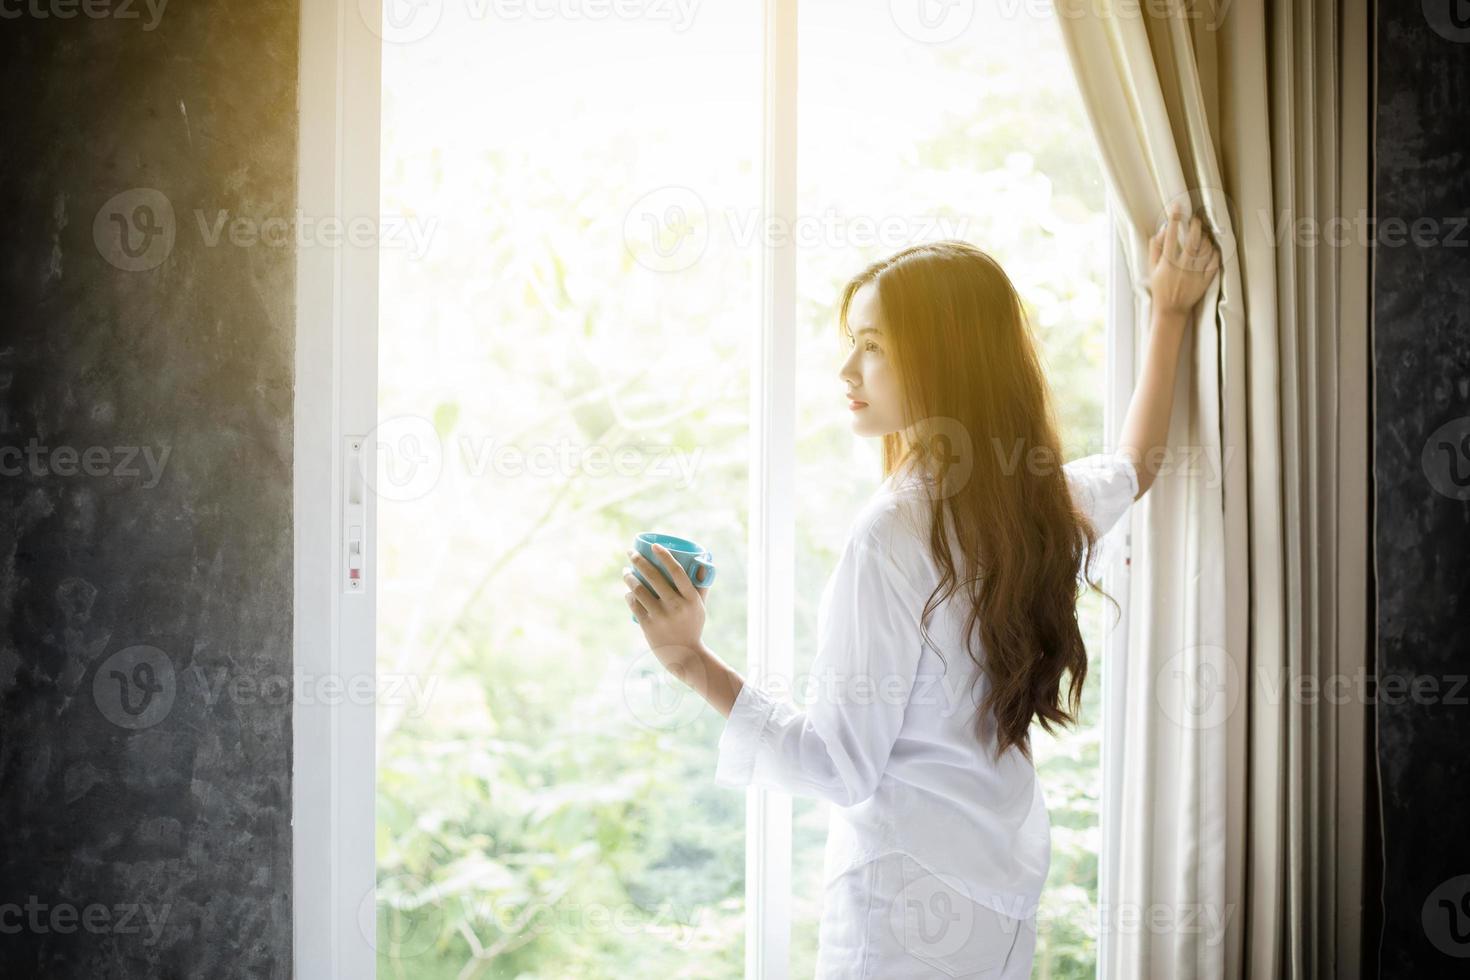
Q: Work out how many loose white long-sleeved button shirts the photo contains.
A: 1